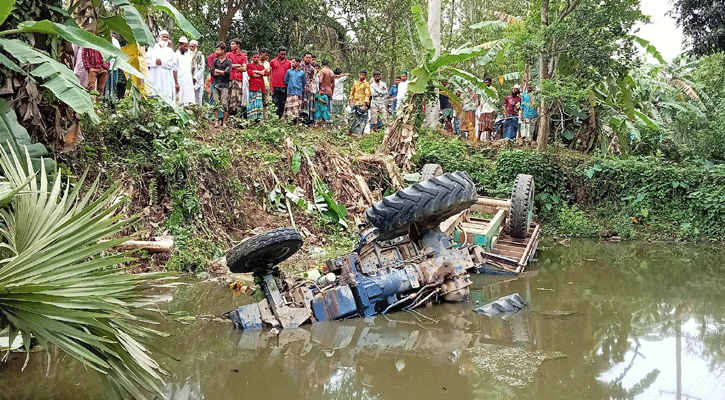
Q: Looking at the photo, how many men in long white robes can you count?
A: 3